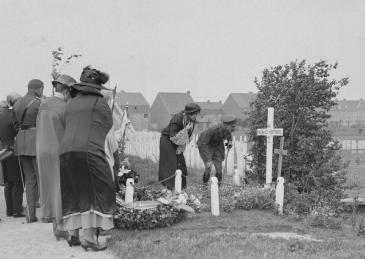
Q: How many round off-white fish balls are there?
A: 0